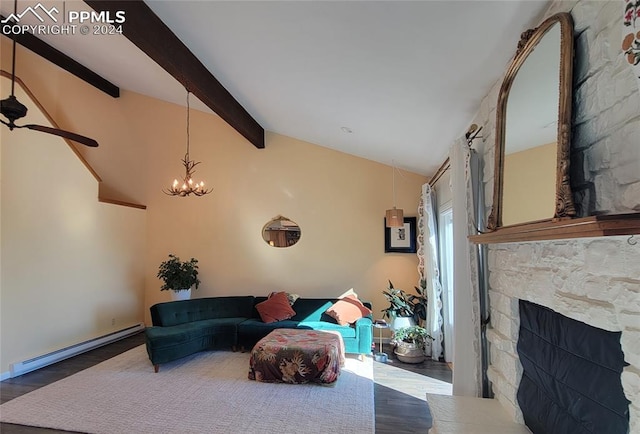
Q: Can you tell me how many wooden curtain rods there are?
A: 1